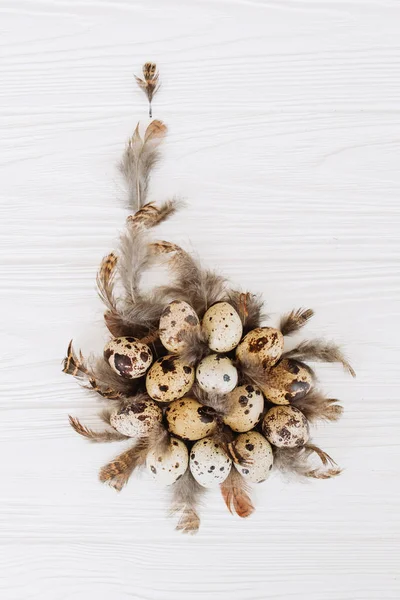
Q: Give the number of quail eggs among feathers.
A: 14